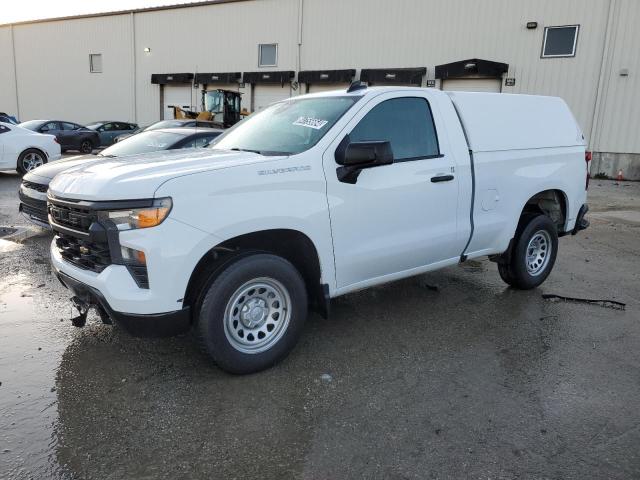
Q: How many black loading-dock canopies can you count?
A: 6